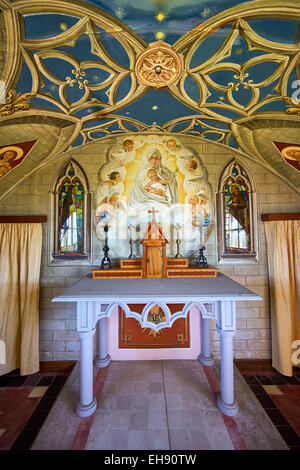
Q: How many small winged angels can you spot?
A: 6